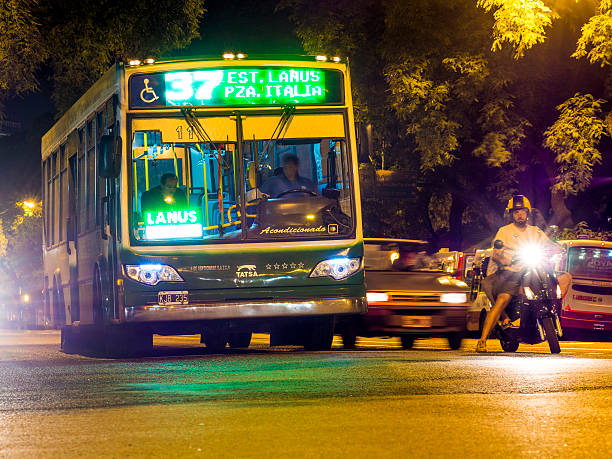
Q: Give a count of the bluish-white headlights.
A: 2